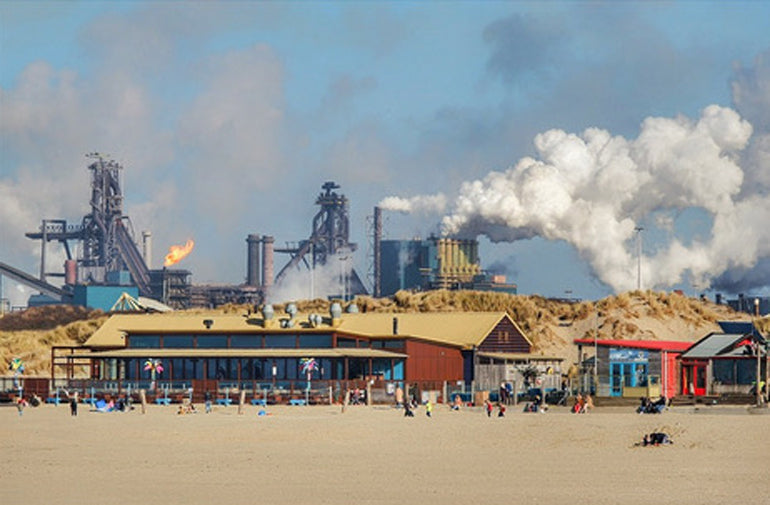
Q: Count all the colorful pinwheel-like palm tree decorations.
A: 3